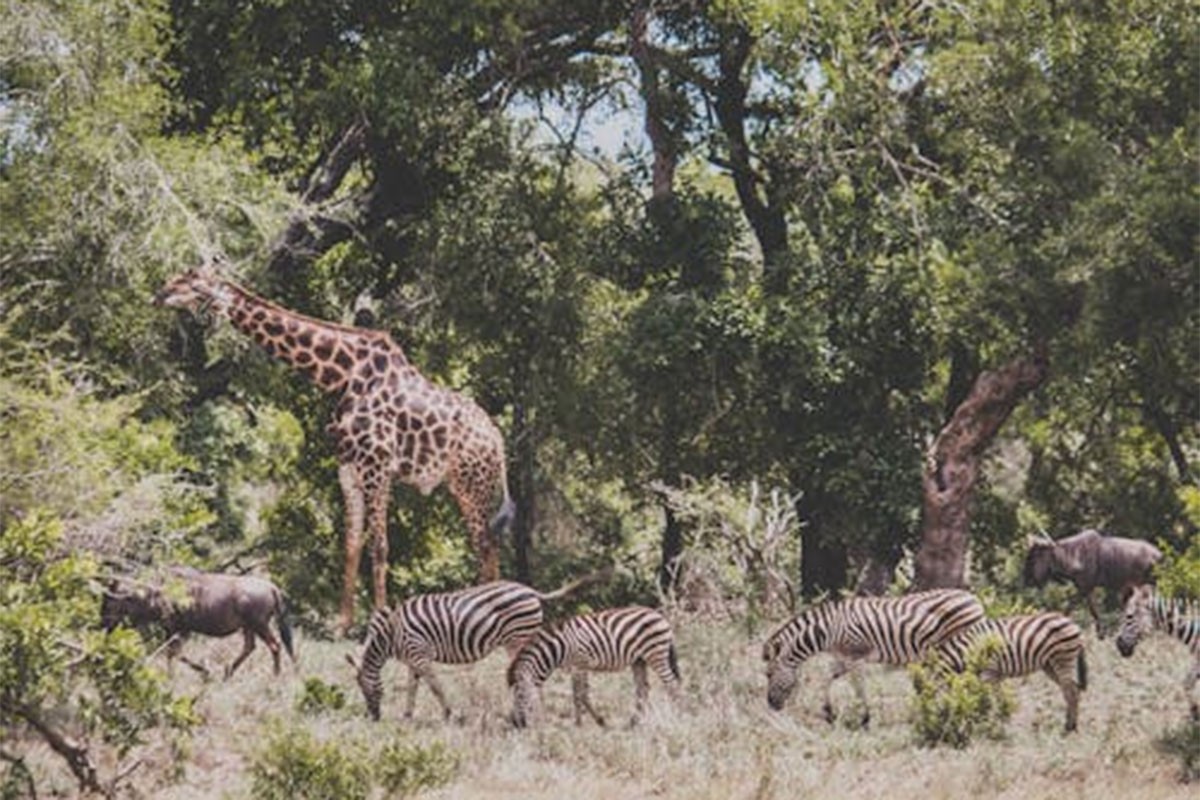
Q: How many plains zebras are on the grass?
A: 5